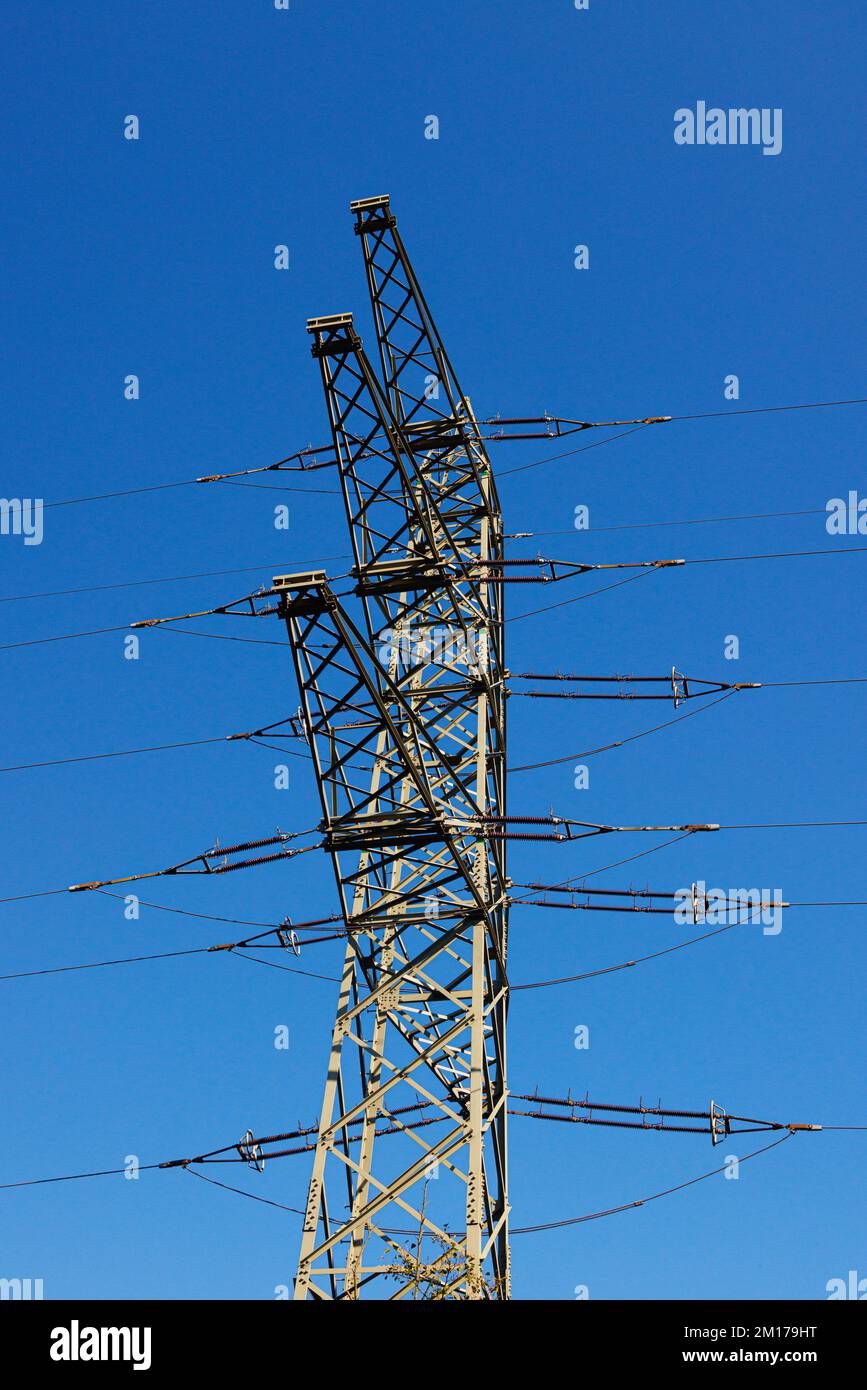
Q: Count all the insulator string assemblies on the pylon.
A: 12